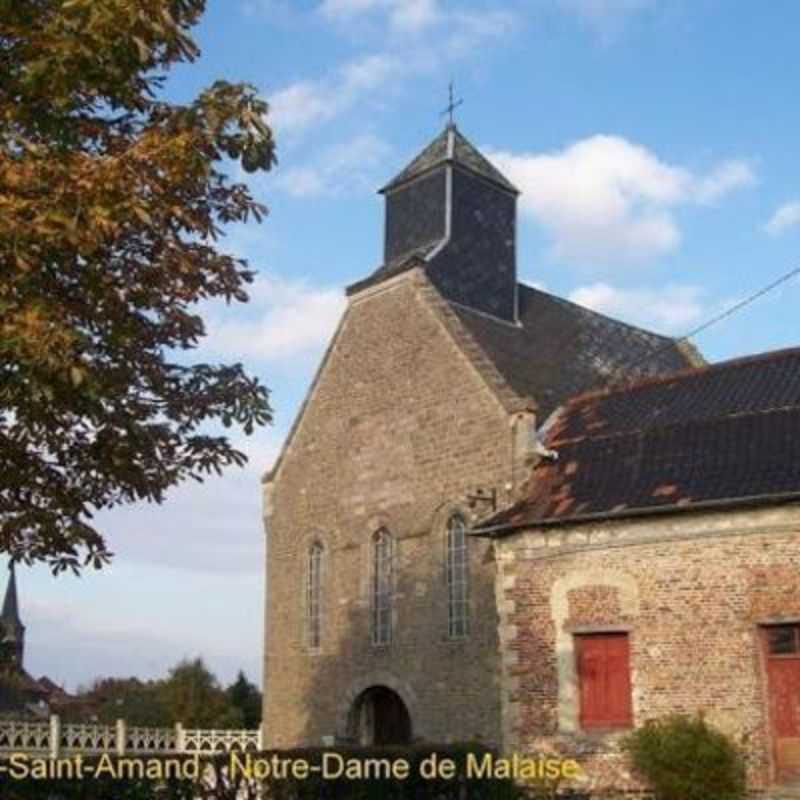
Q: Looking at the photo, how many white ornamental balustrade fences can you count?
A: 1